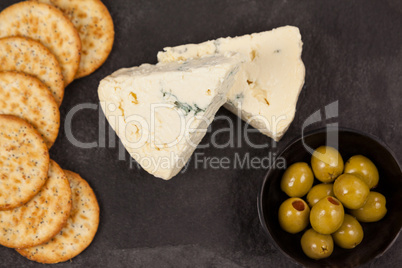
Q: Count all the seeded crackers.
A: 7